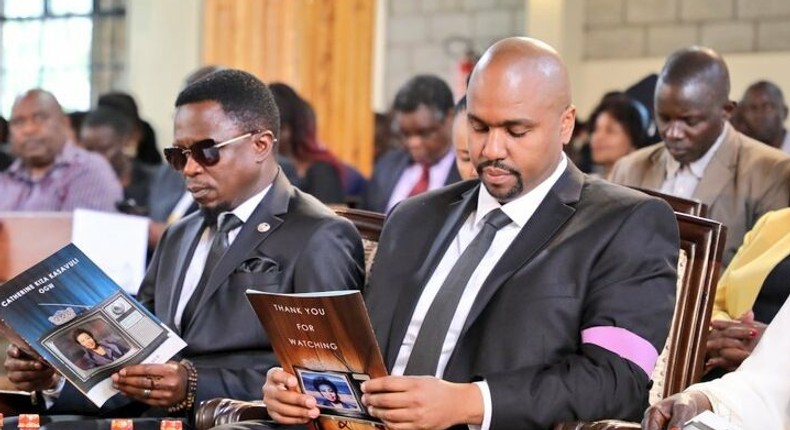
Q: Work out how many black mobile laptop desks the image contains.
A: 0